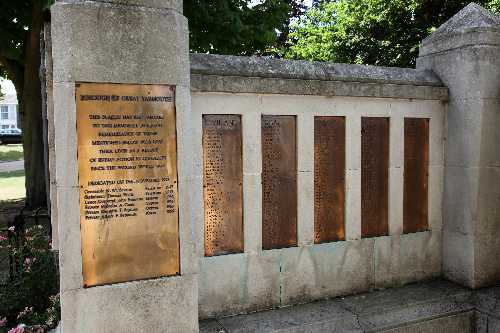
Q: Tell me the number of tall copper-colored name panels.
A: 5